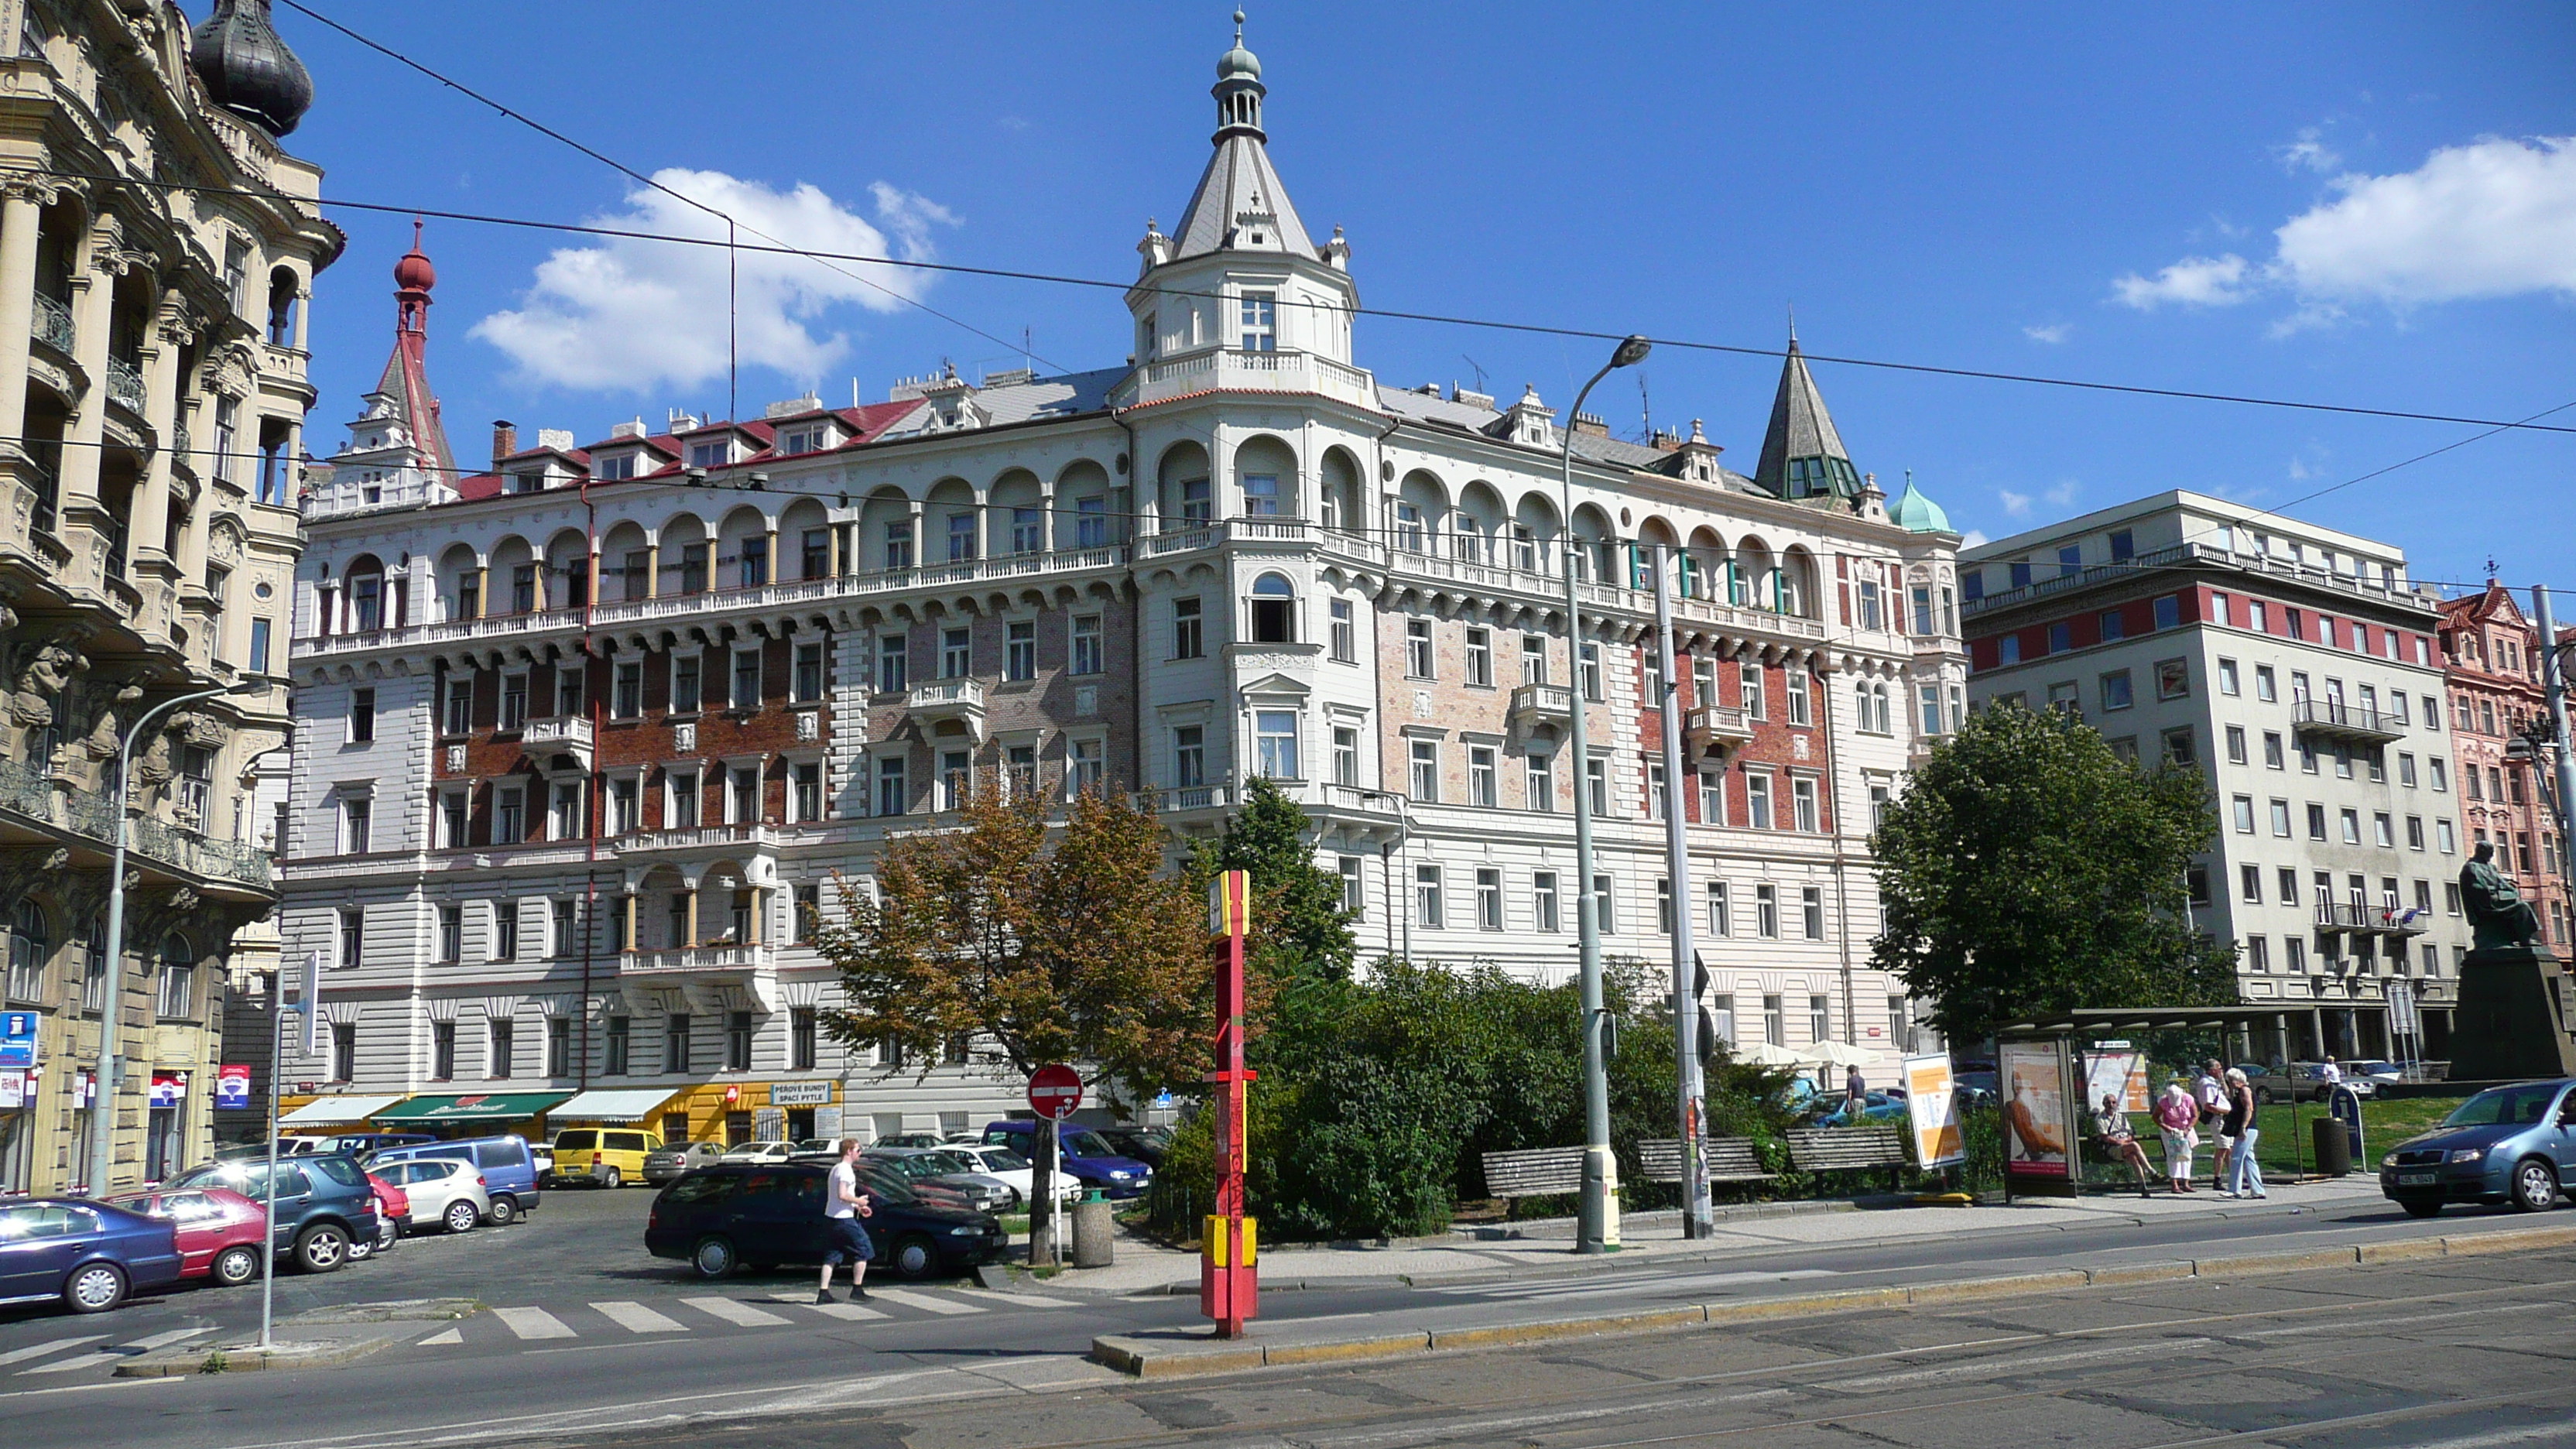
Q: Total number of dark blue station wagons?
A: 1